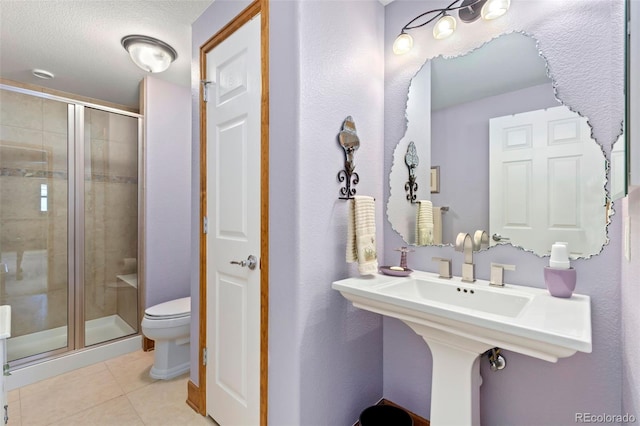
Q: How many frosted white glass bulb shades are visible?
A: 3